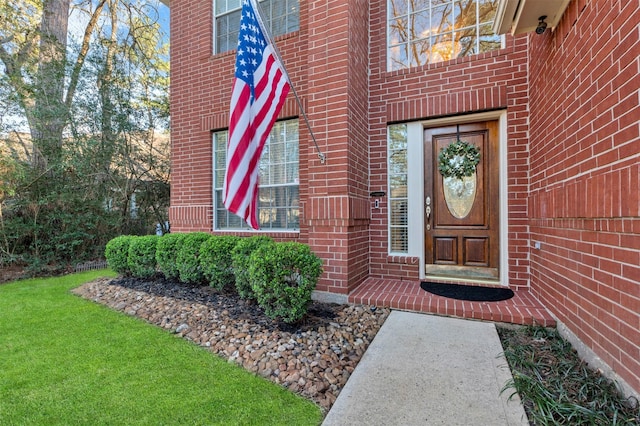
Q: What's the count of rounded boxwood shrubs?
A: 7